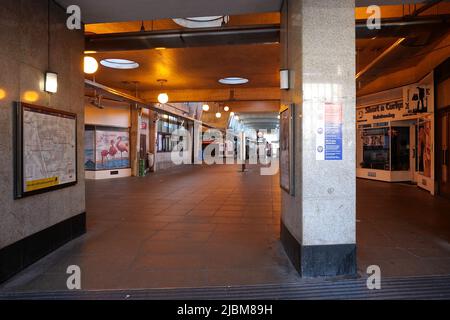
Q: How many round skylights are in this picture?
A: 3